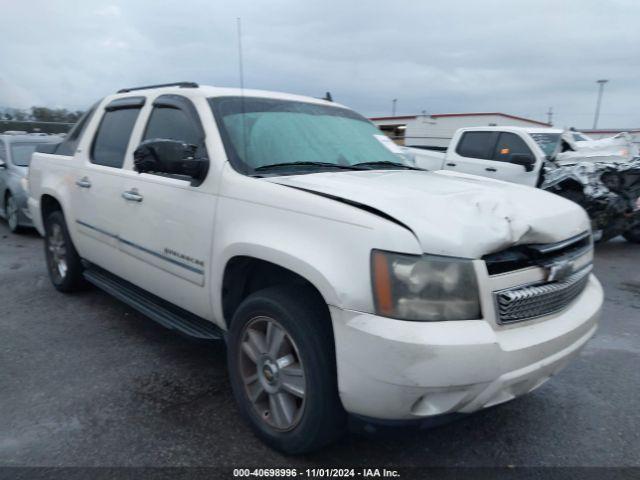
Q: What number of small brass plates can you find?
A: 0